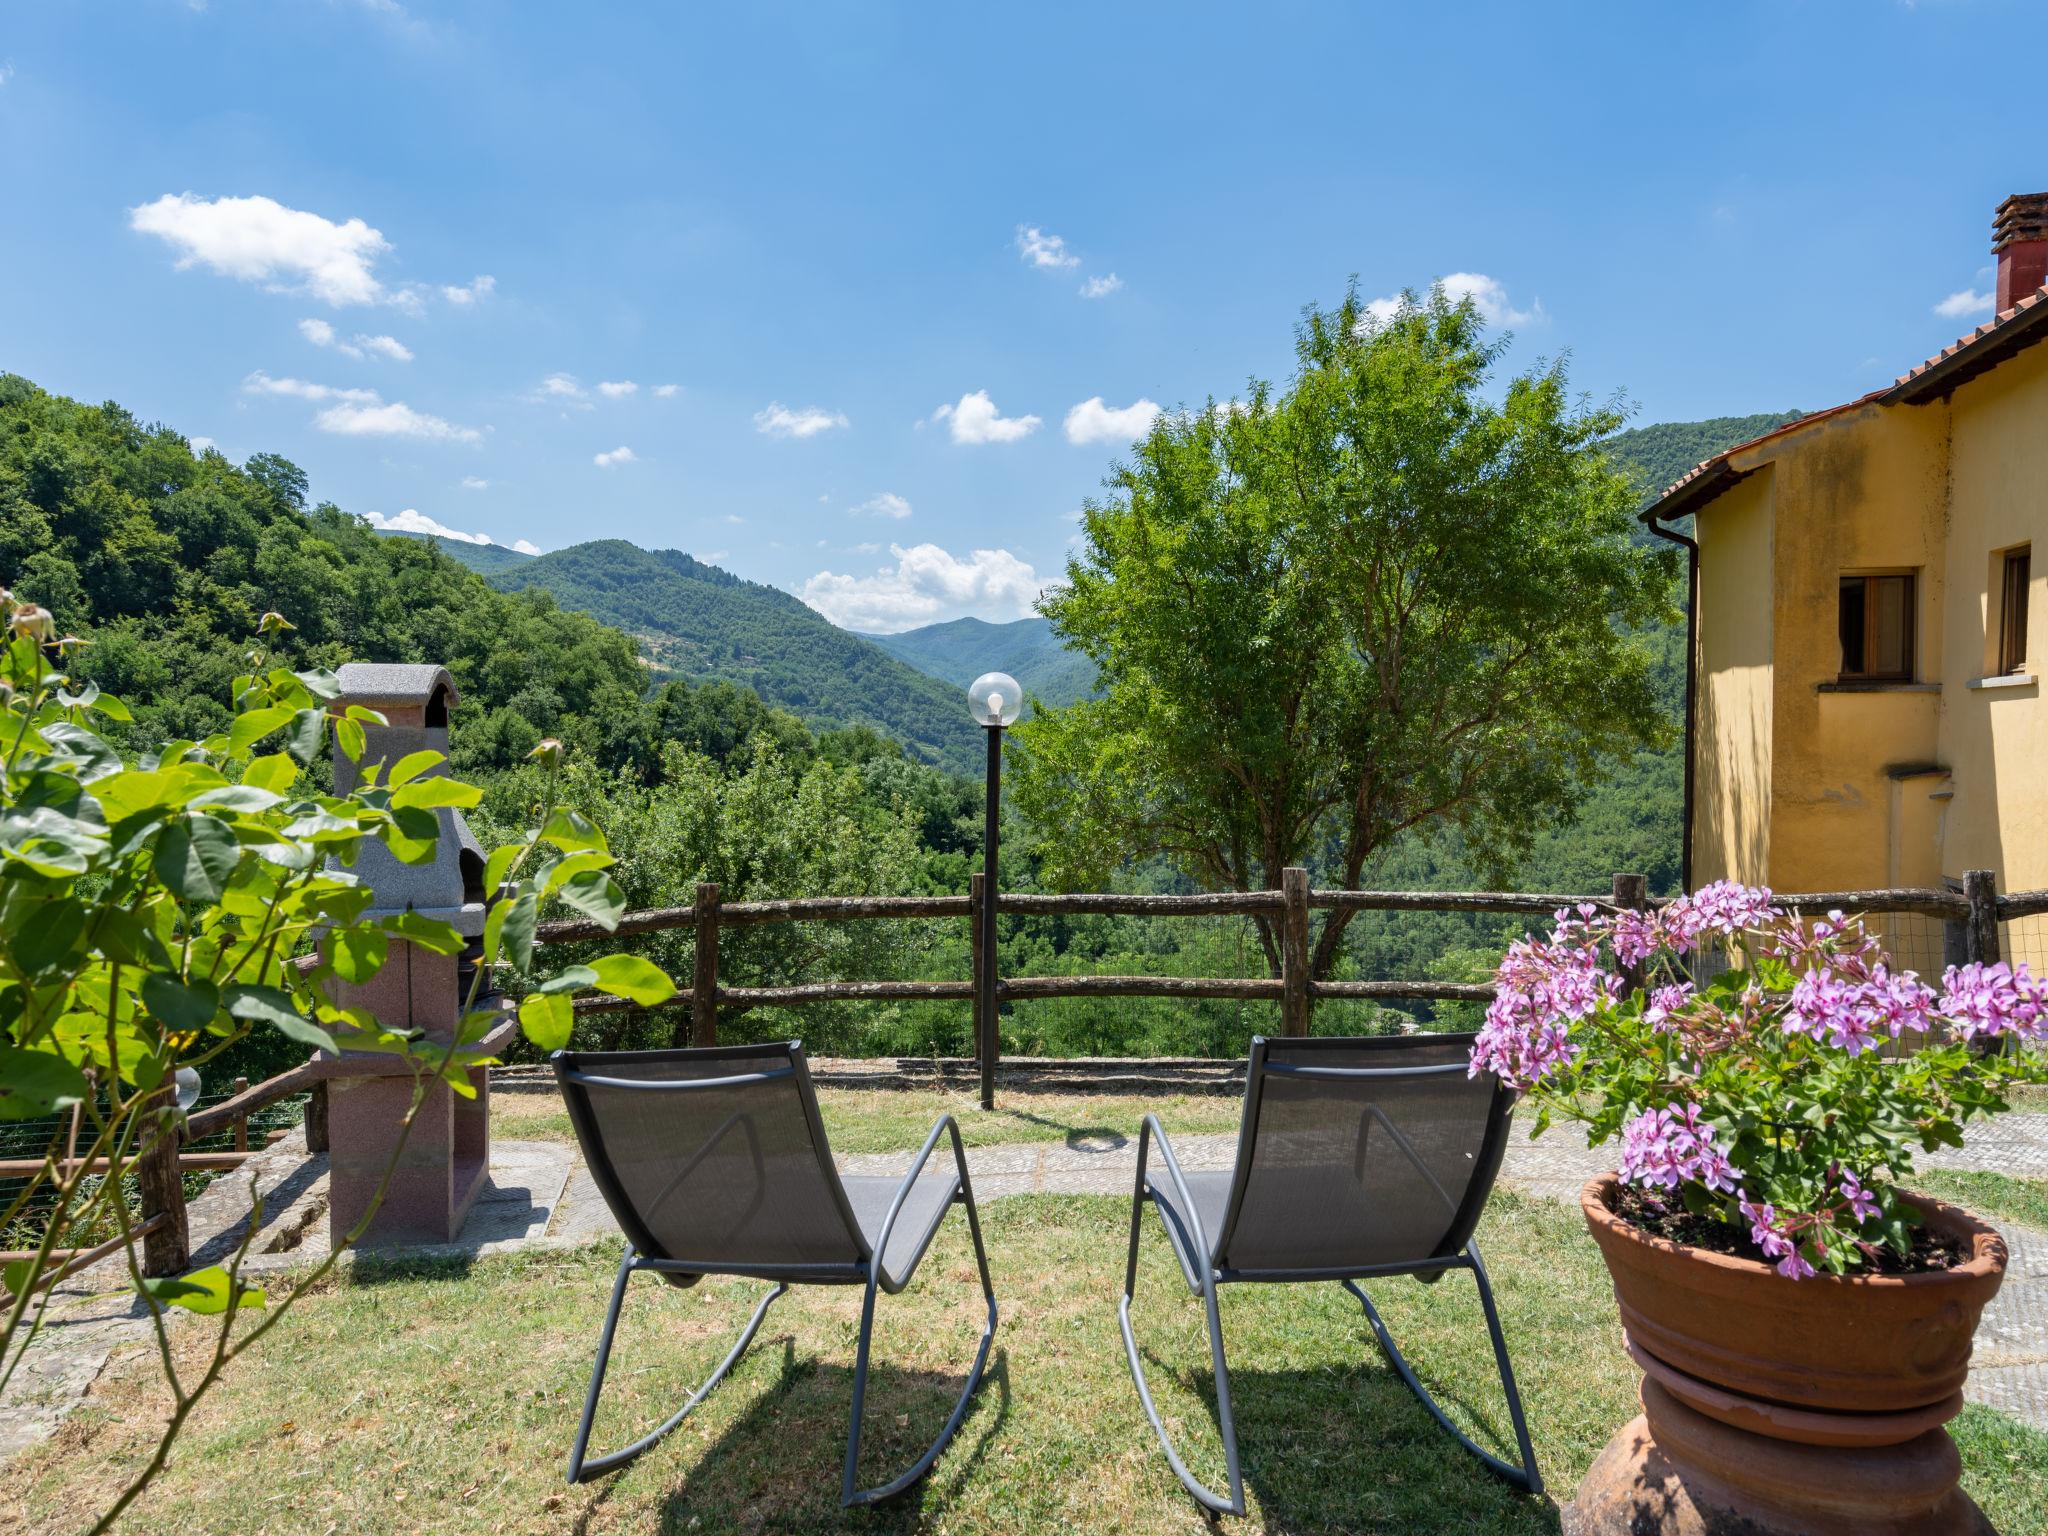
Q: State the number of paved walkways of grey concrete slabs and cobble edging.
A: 1